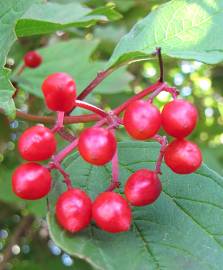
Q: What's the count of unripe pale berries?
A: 0